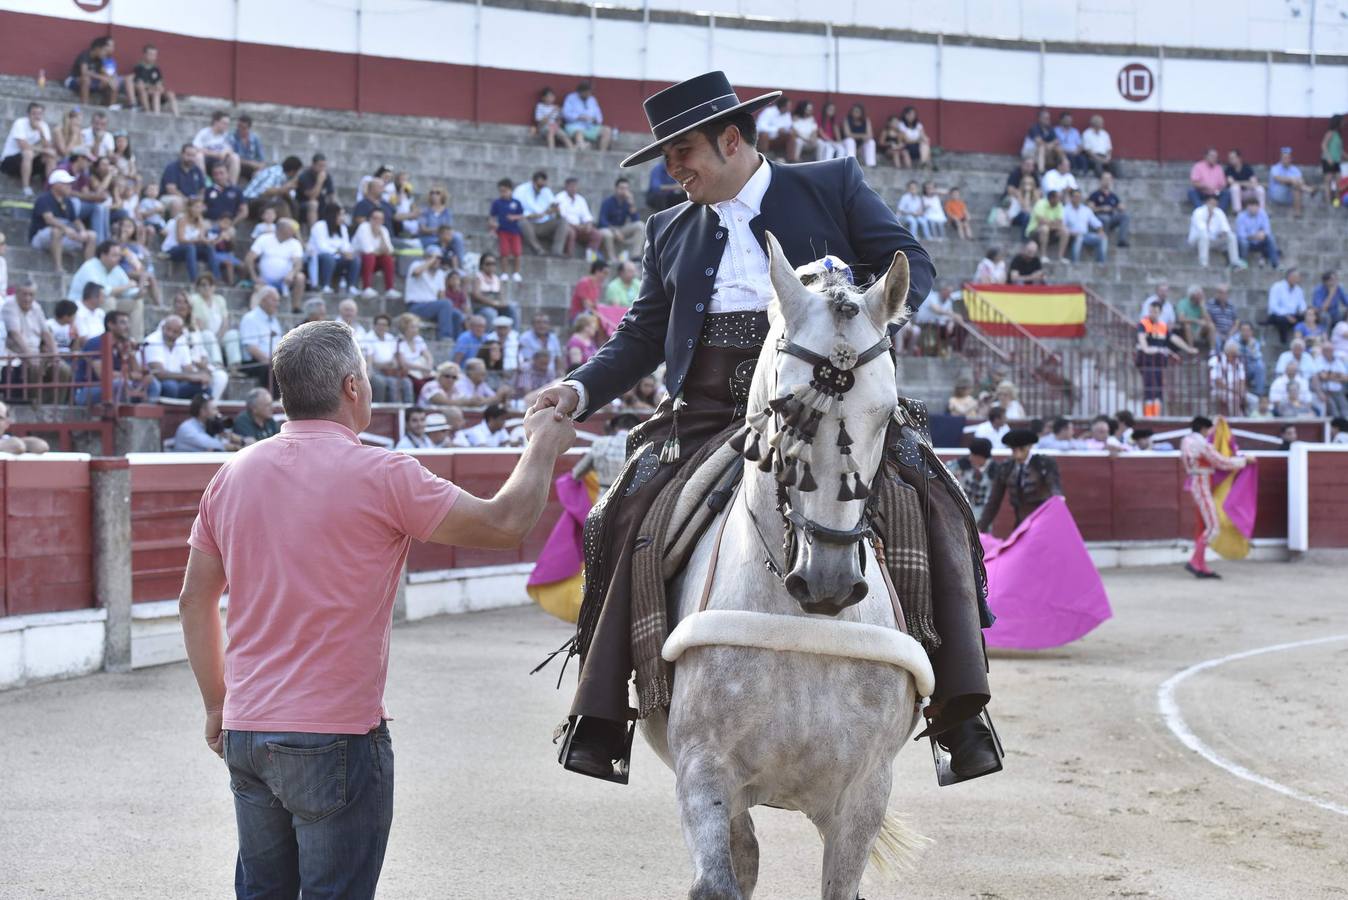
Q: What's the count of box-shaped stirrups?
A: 2